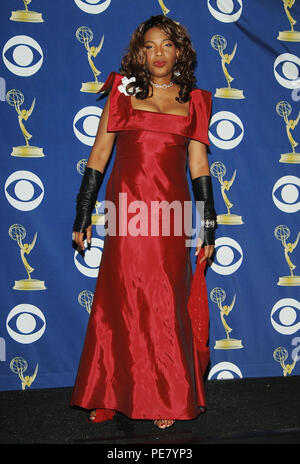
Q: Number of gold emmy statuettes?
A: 15